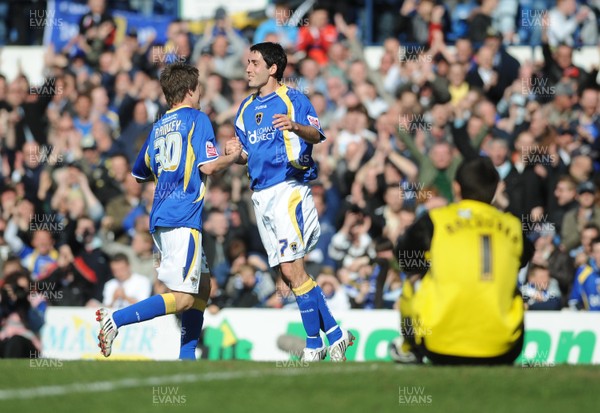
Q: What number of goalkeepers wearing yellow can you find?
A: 1